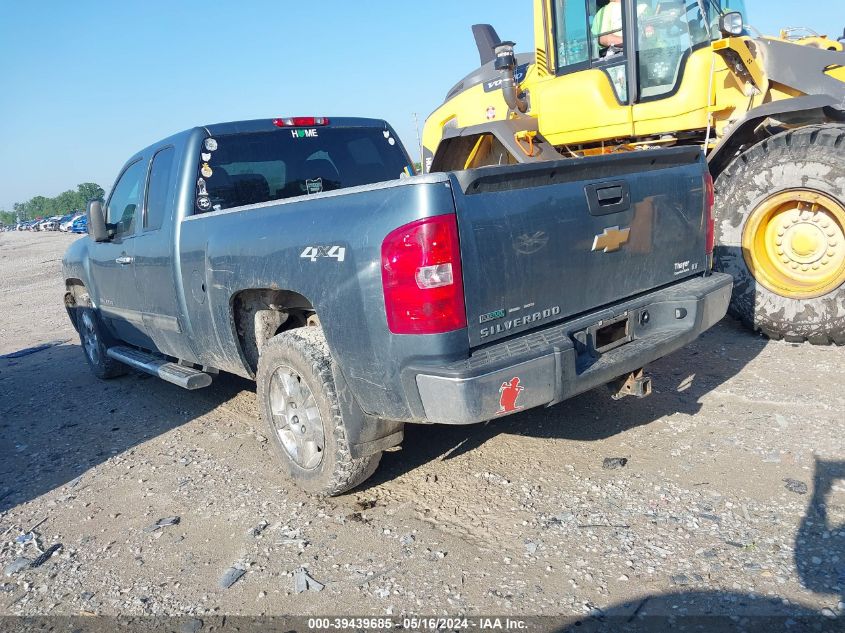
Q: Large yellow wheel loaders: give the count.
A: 1